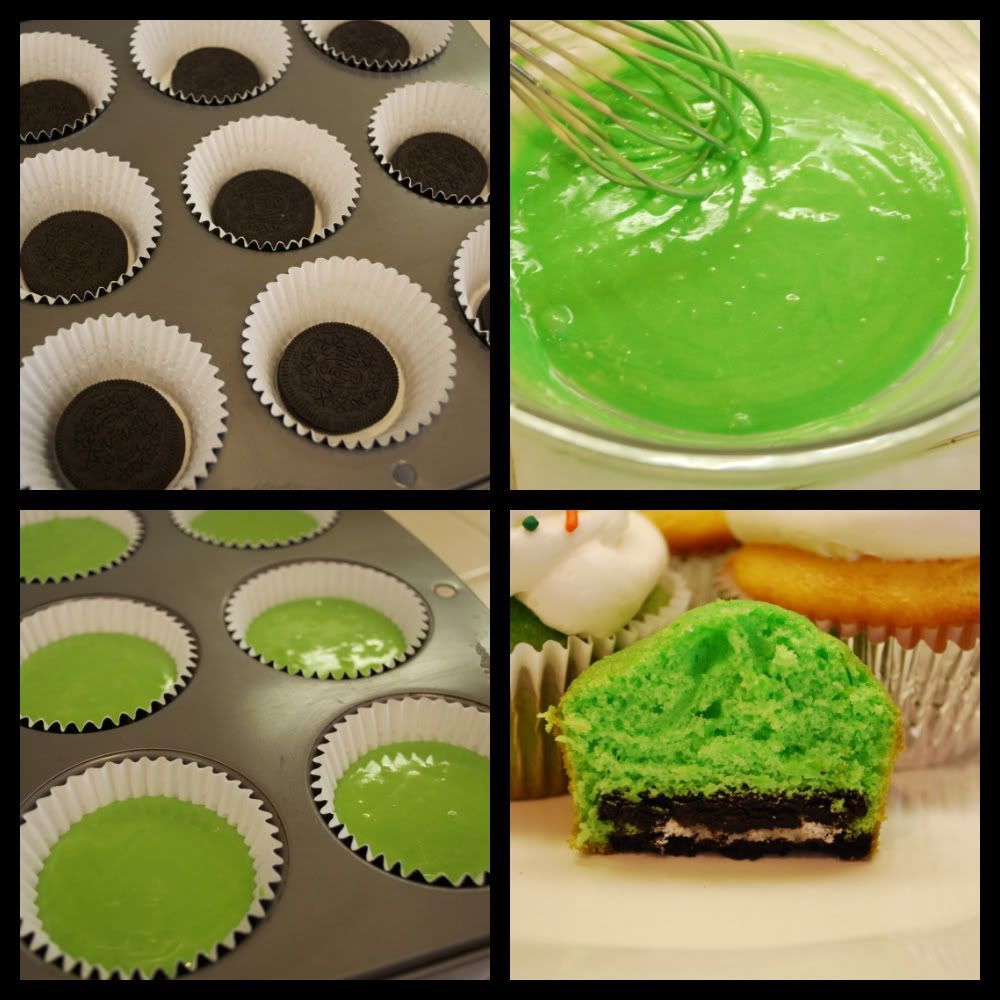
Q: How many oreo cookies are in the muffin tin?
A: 9